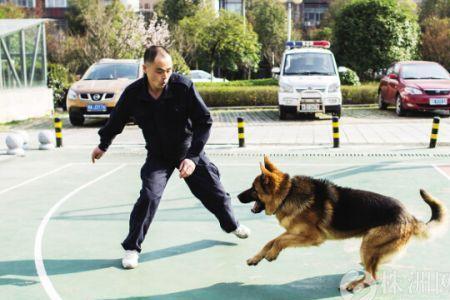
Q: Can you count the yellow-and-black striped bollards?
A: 4